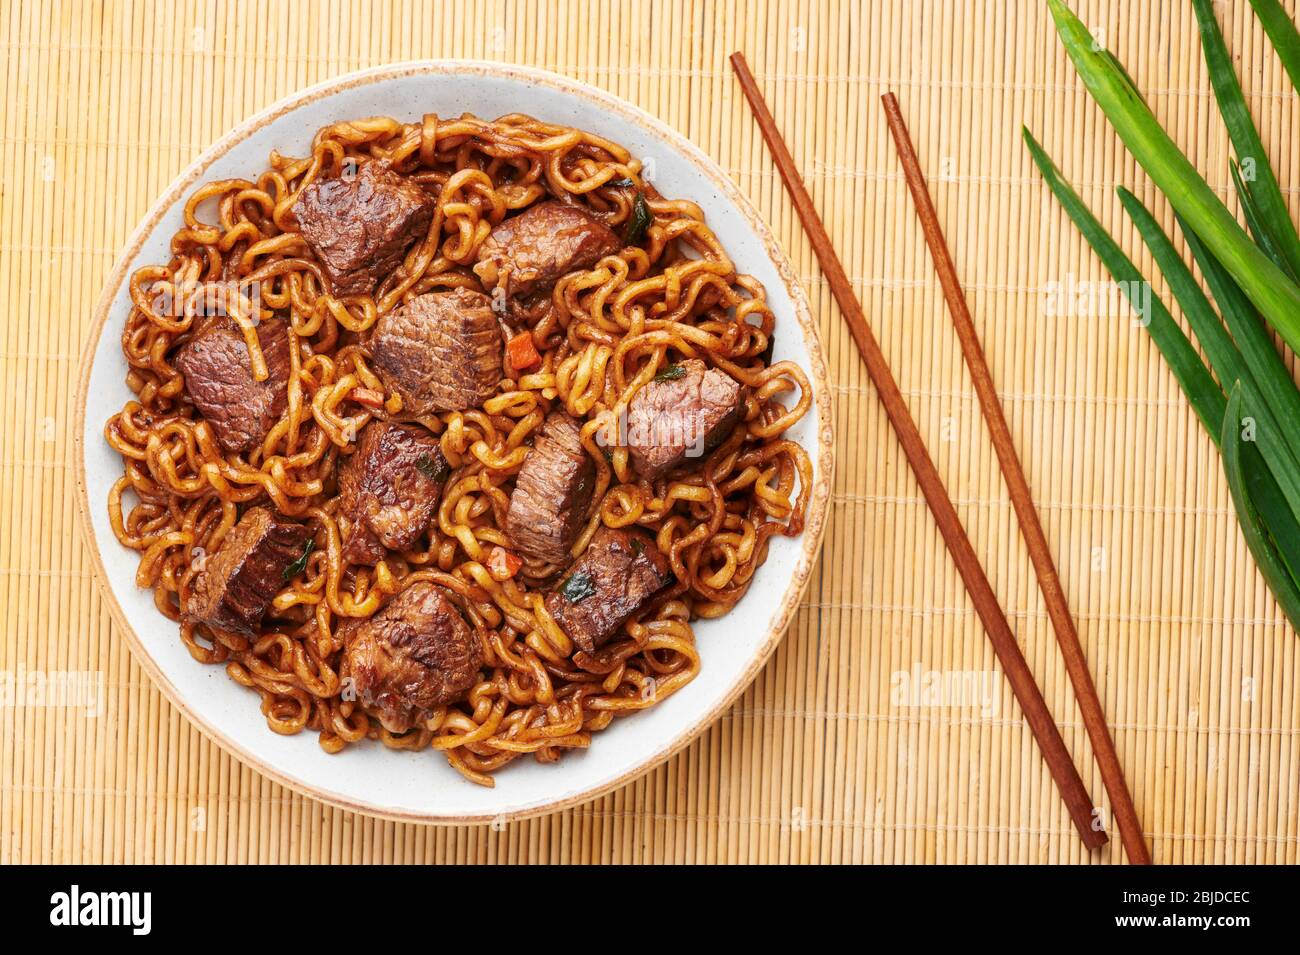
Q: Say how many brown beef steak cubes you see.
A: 10